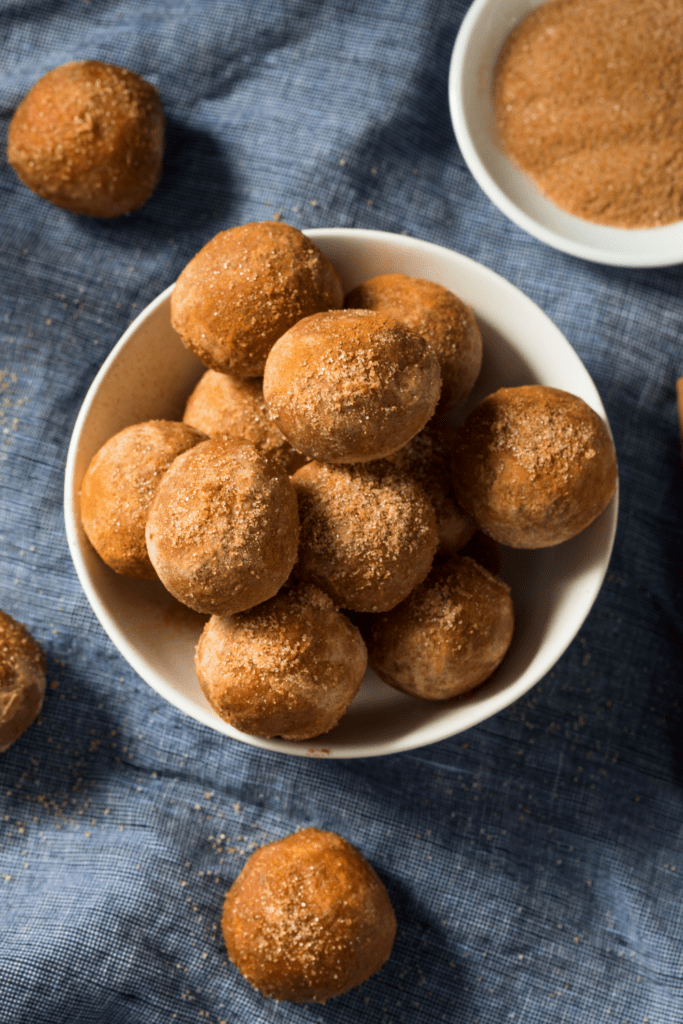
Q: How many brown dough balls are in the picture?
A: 14